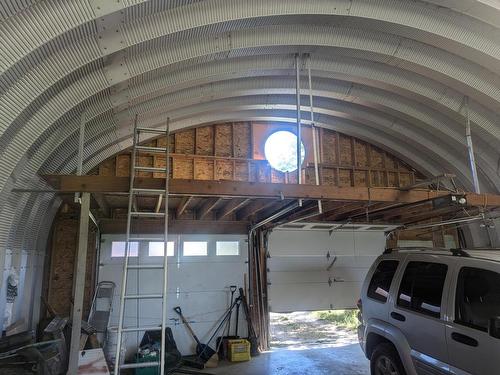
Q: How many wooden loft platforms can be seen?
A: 1